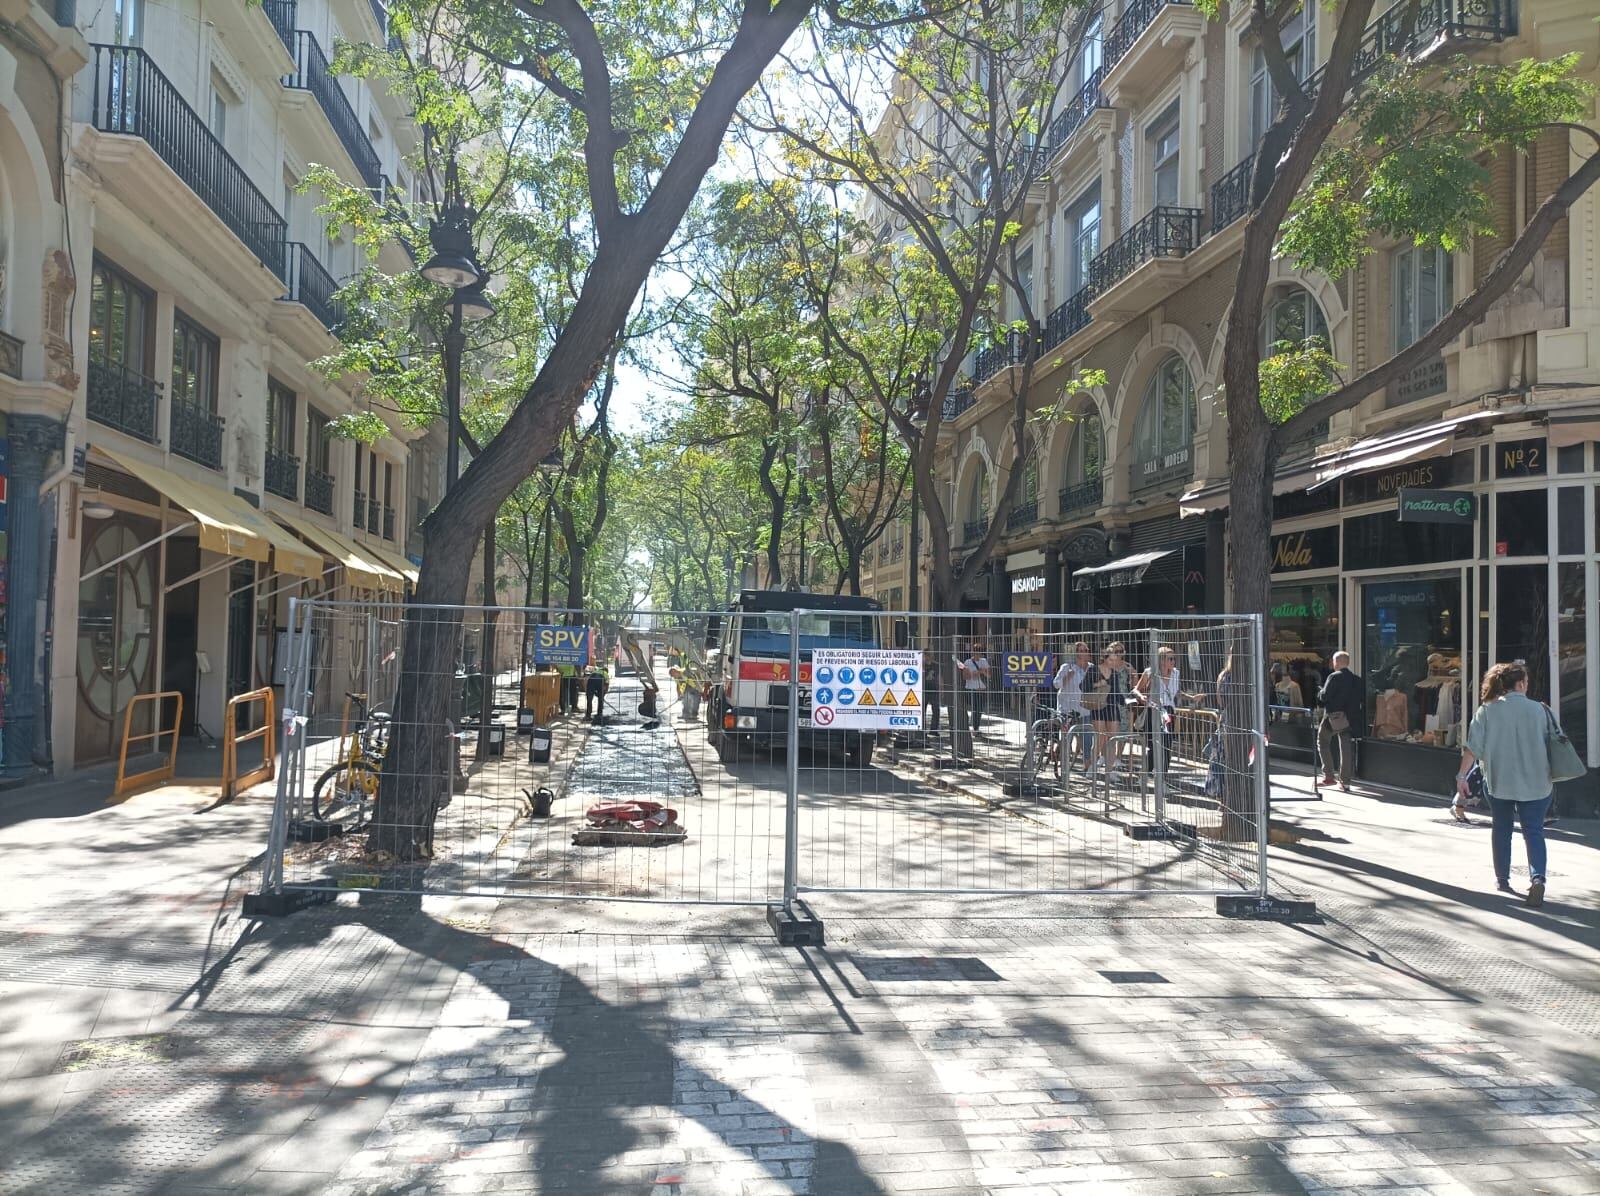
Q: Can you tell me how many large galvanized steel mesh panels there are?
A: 2